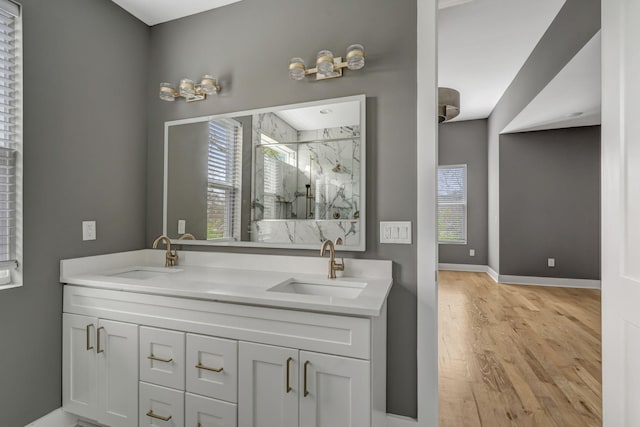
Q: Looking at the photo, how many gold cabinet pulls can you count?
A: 8